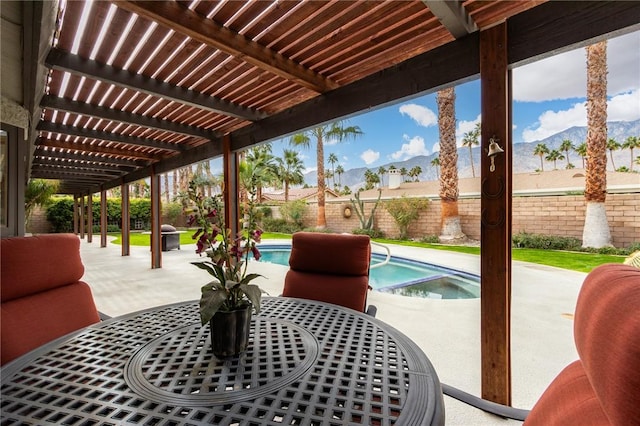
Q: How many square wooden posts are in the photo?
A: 8